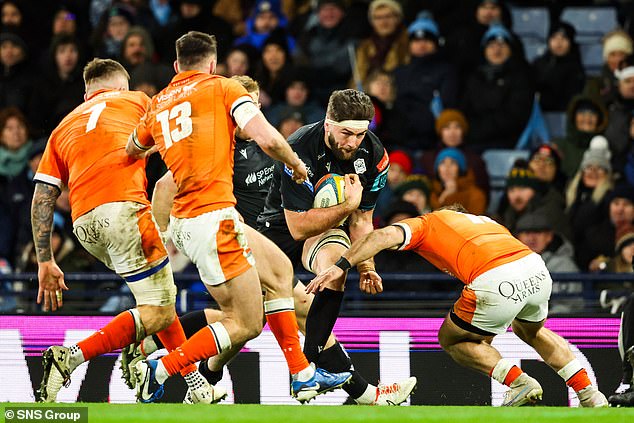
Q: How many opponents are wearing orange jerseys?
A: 3